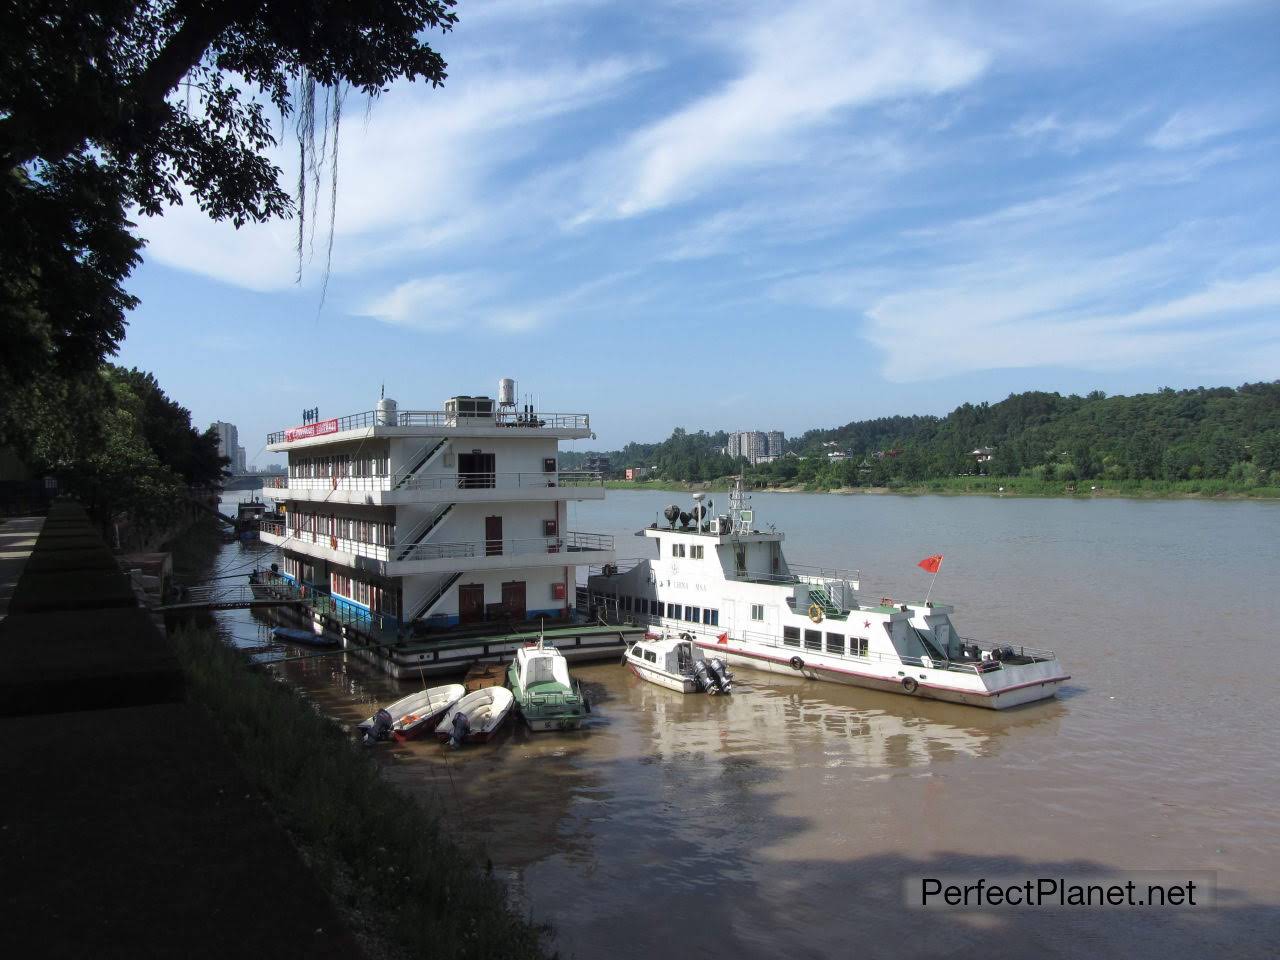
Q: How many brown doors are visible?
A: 3